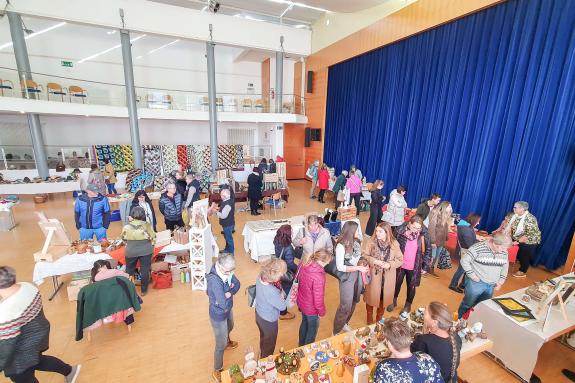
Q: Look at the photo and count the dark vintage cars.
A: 0